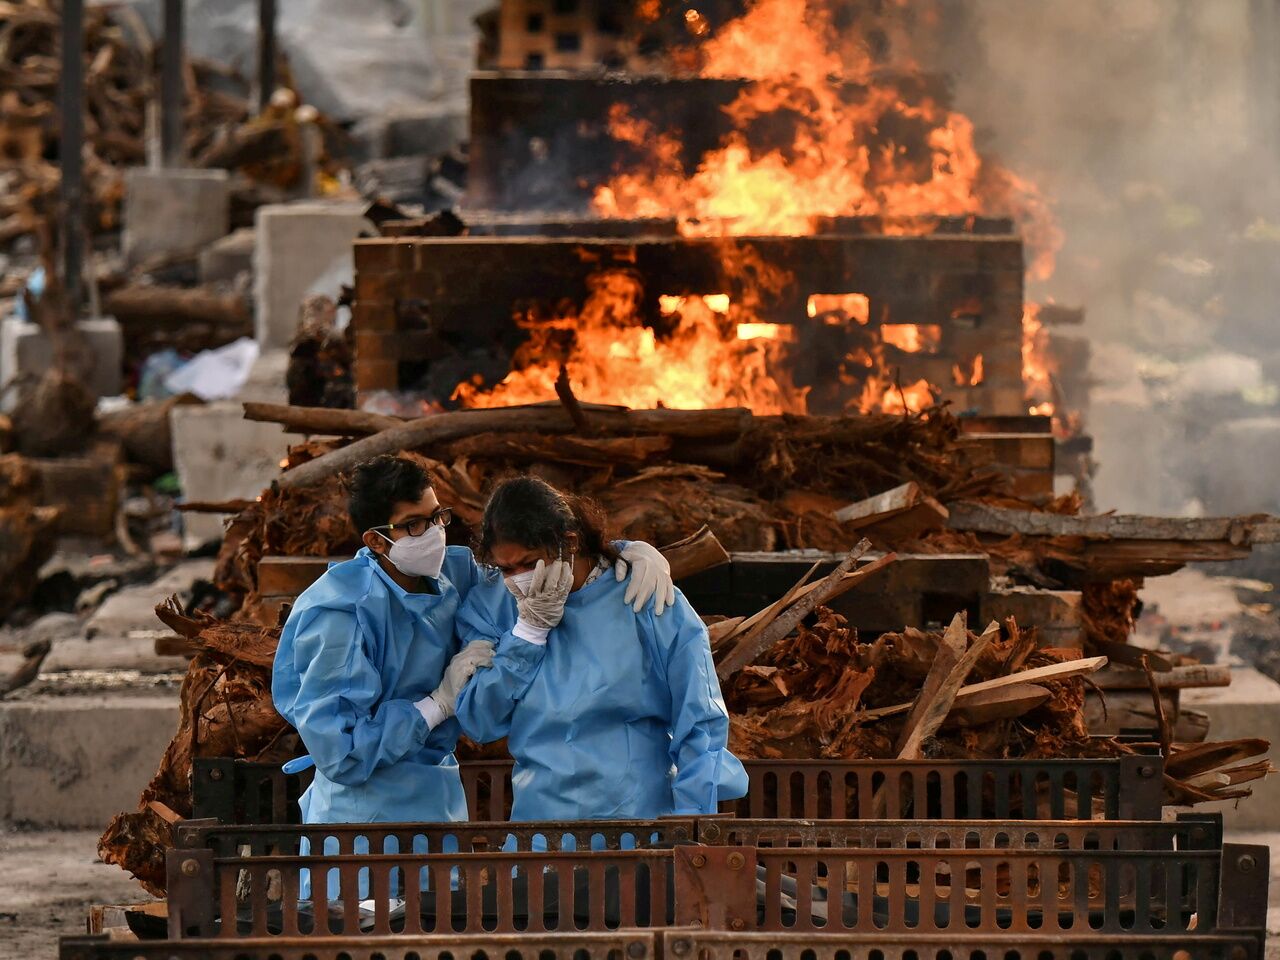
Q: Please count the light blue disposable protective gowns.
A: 2